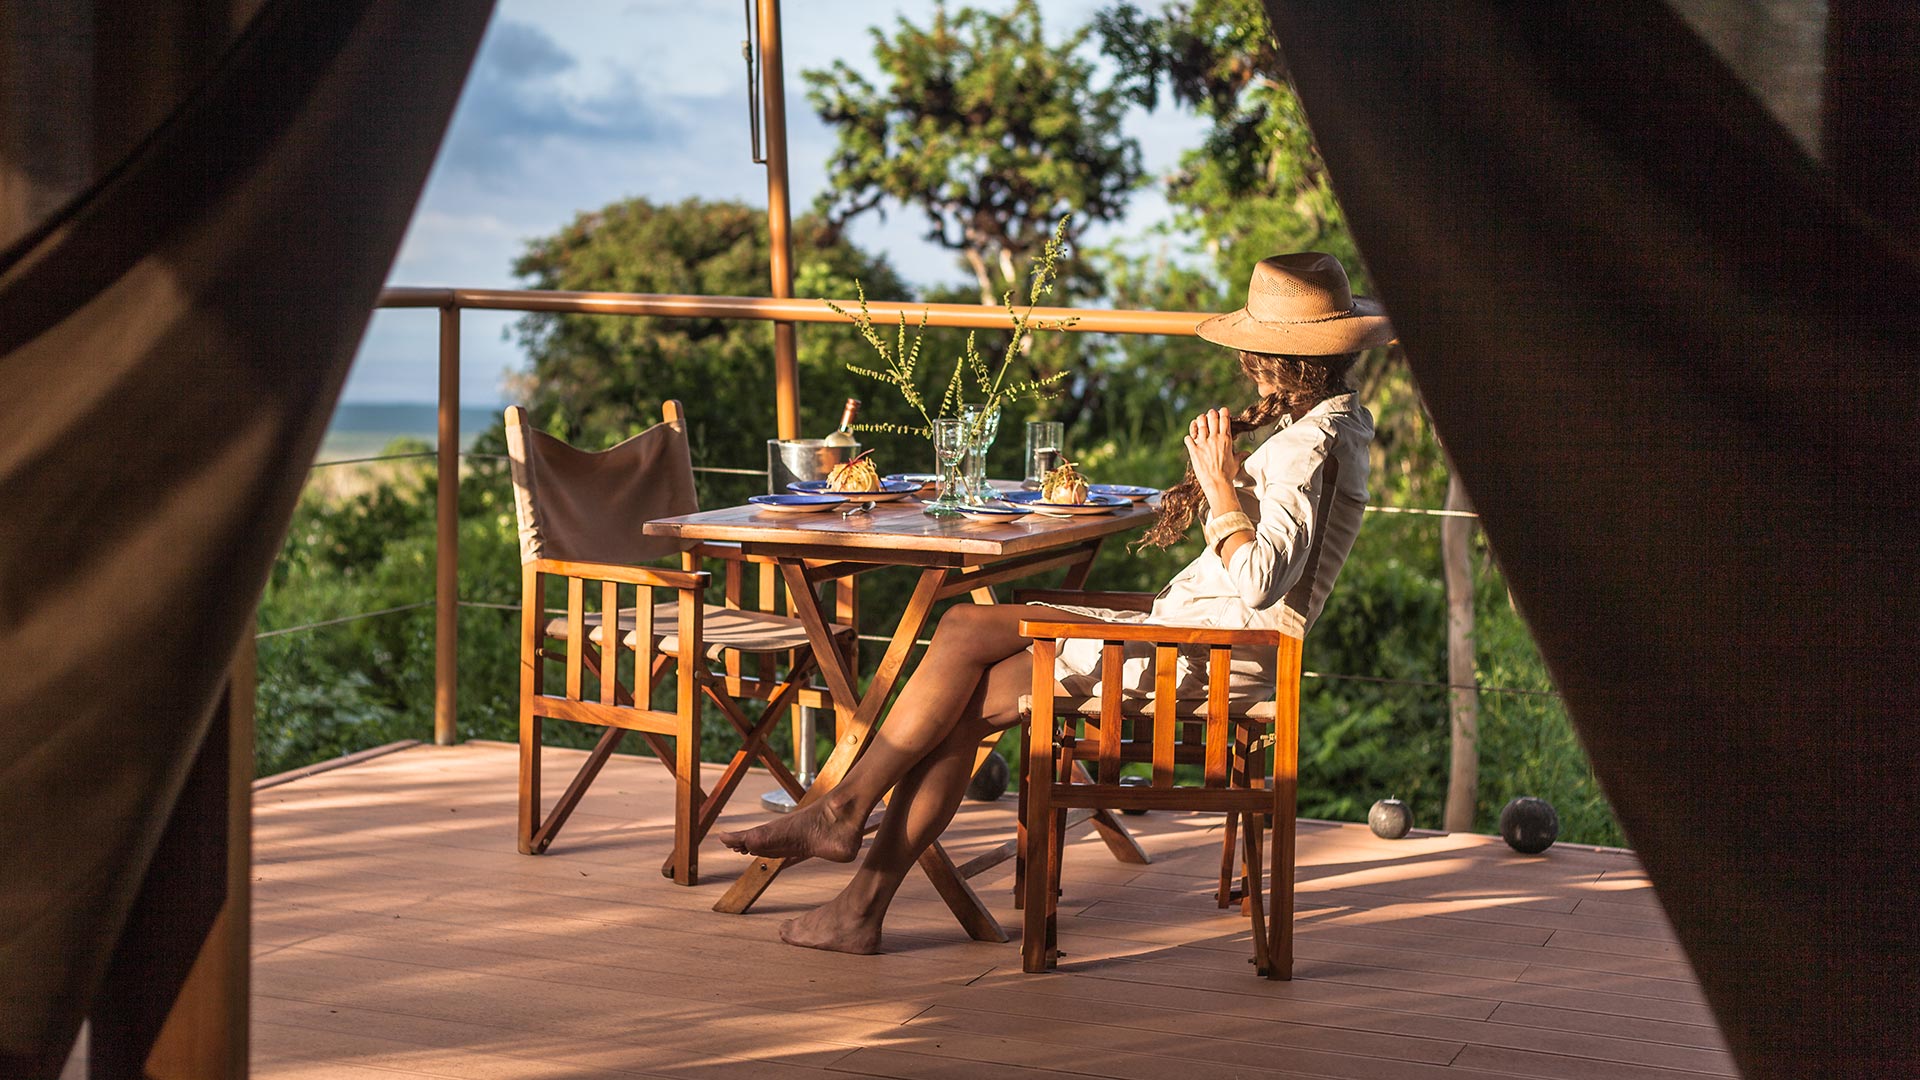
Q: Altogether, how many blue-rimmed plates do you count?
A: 6